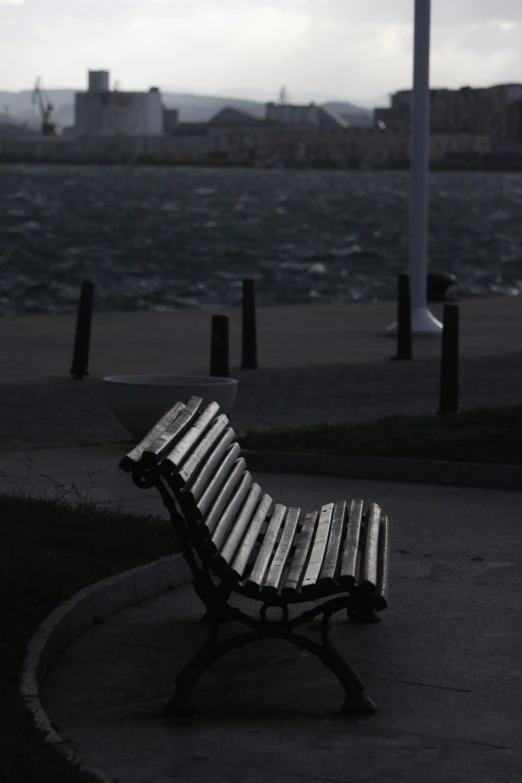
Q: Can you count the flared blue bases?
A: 1